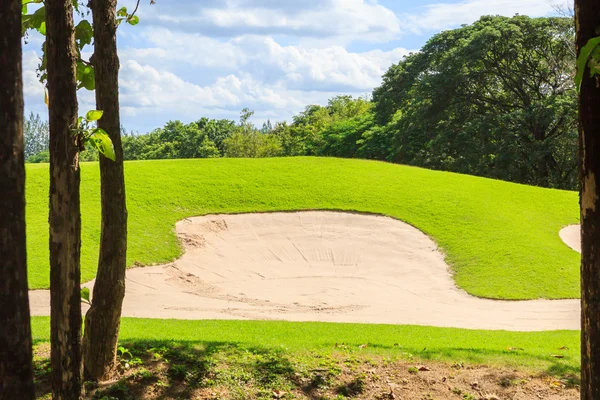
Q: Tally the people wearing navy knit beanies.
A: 0